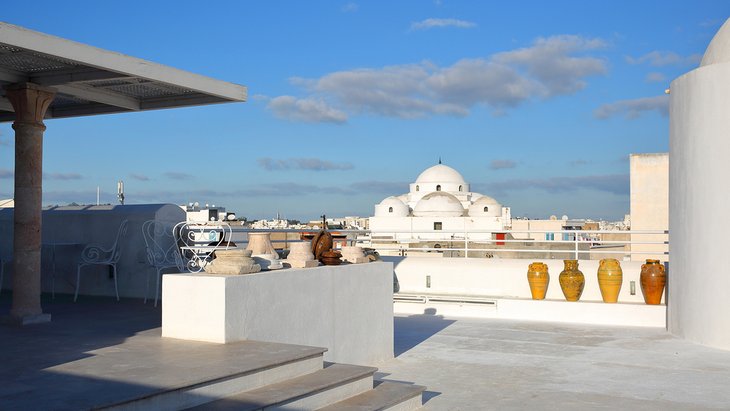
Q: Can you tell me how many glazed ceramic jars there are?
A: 4